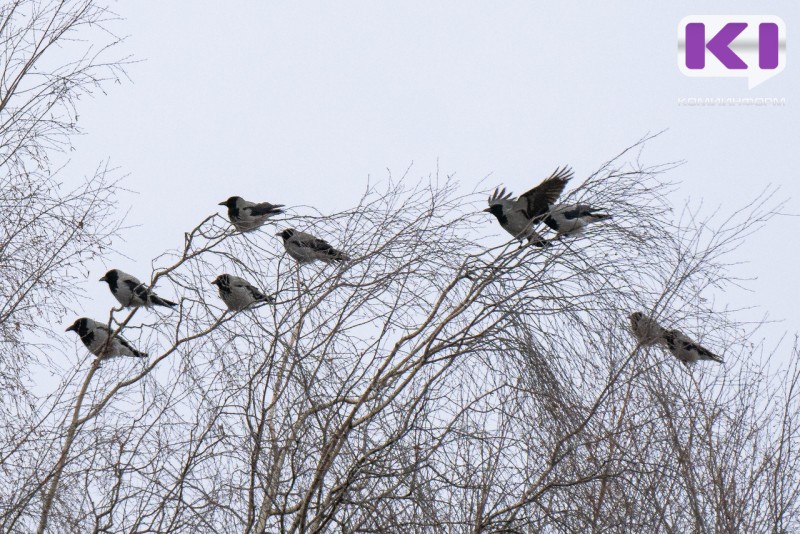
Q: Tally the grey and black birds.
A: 9